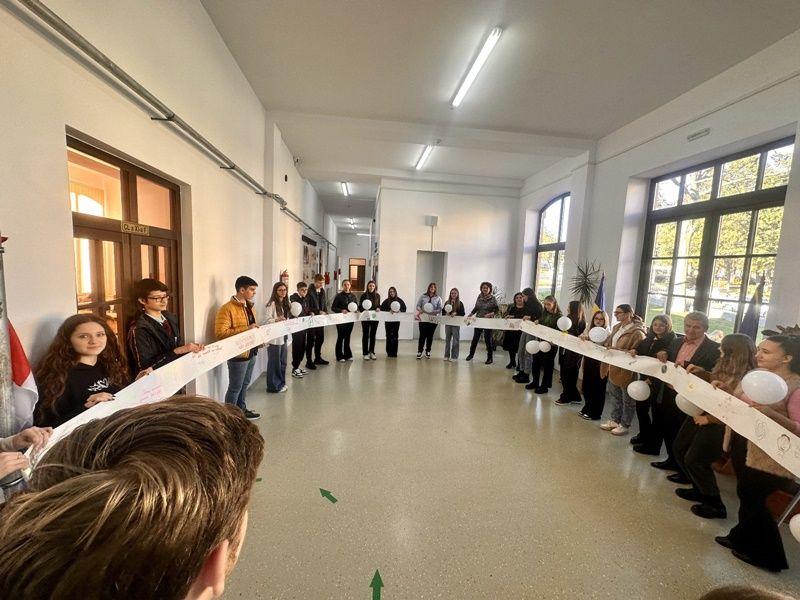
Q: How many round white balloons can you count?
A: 14